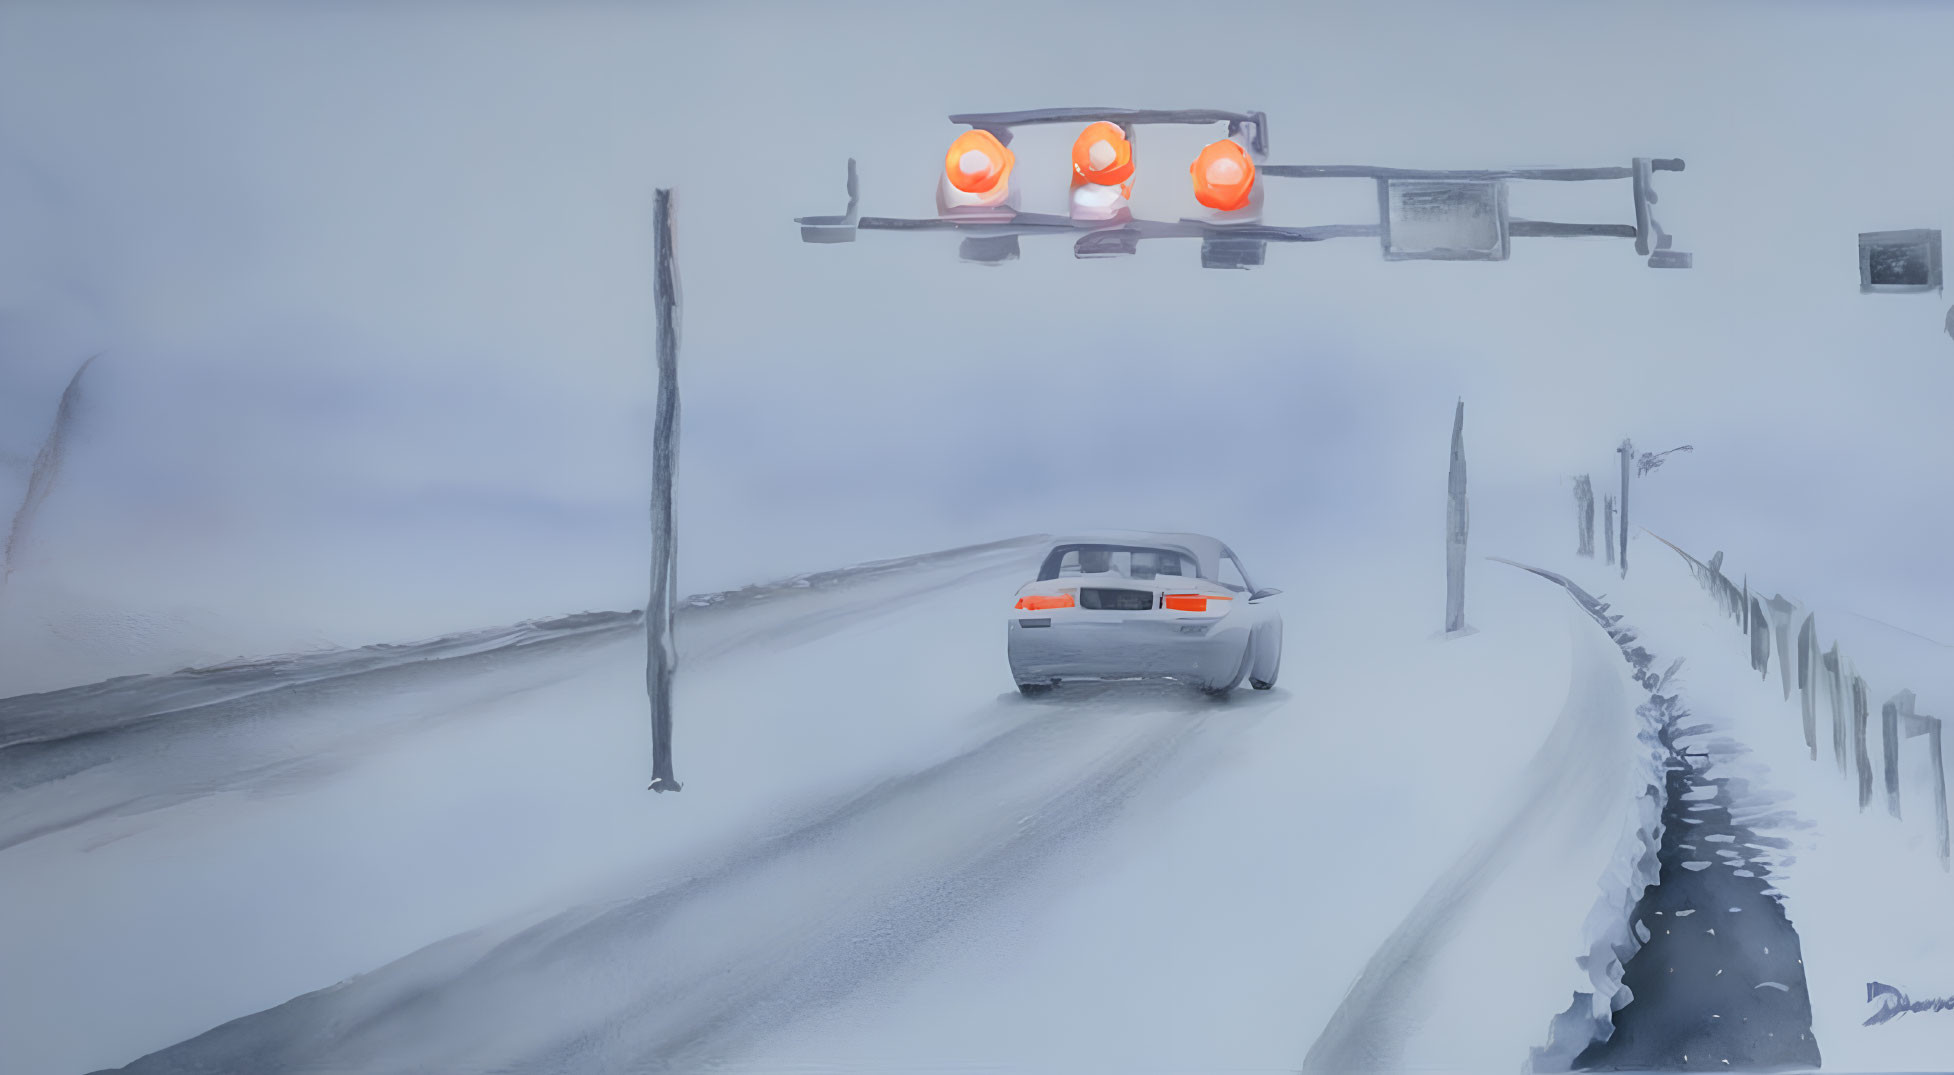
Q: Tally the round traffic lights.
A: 3